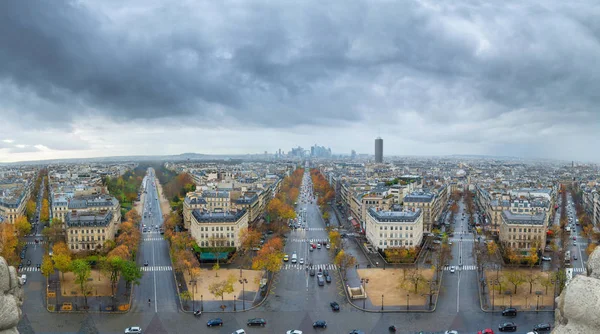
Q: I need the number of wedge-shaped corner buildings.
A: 4